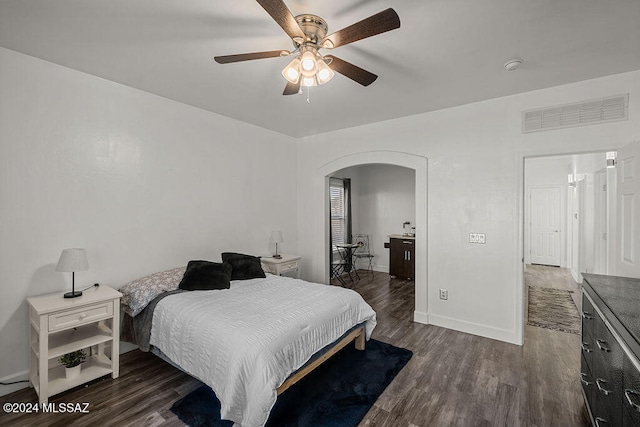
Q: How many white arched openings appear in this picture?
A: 1